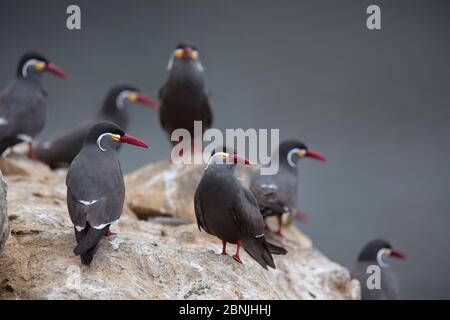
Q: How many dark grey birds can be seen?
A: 7